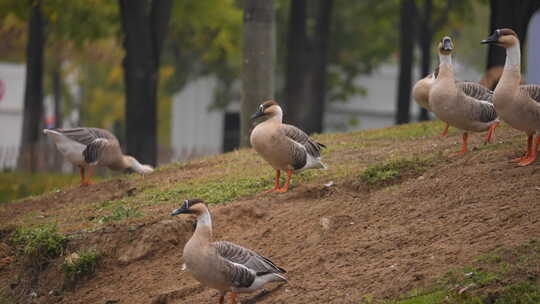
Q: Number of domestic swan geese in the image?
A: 6